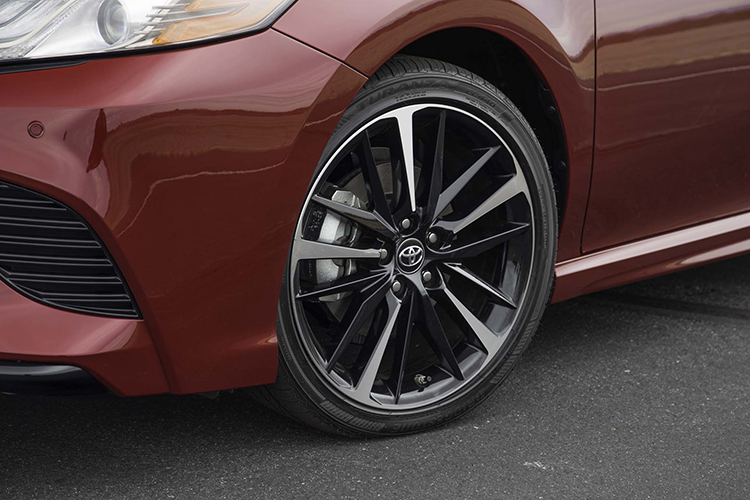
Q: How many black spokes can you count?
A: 10